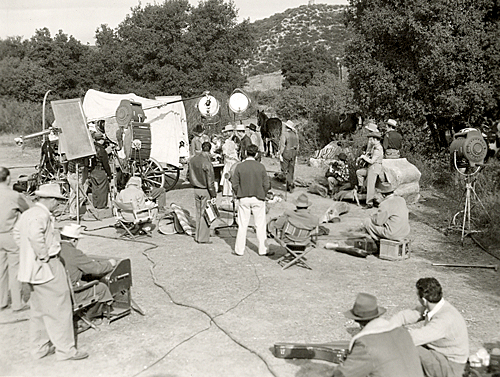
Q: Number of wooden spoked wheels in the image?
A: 2